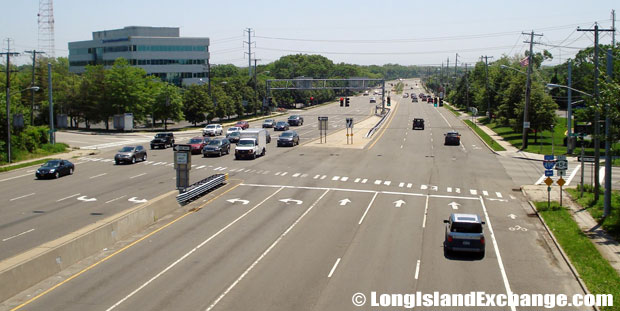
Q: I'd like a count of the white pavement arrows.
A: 8